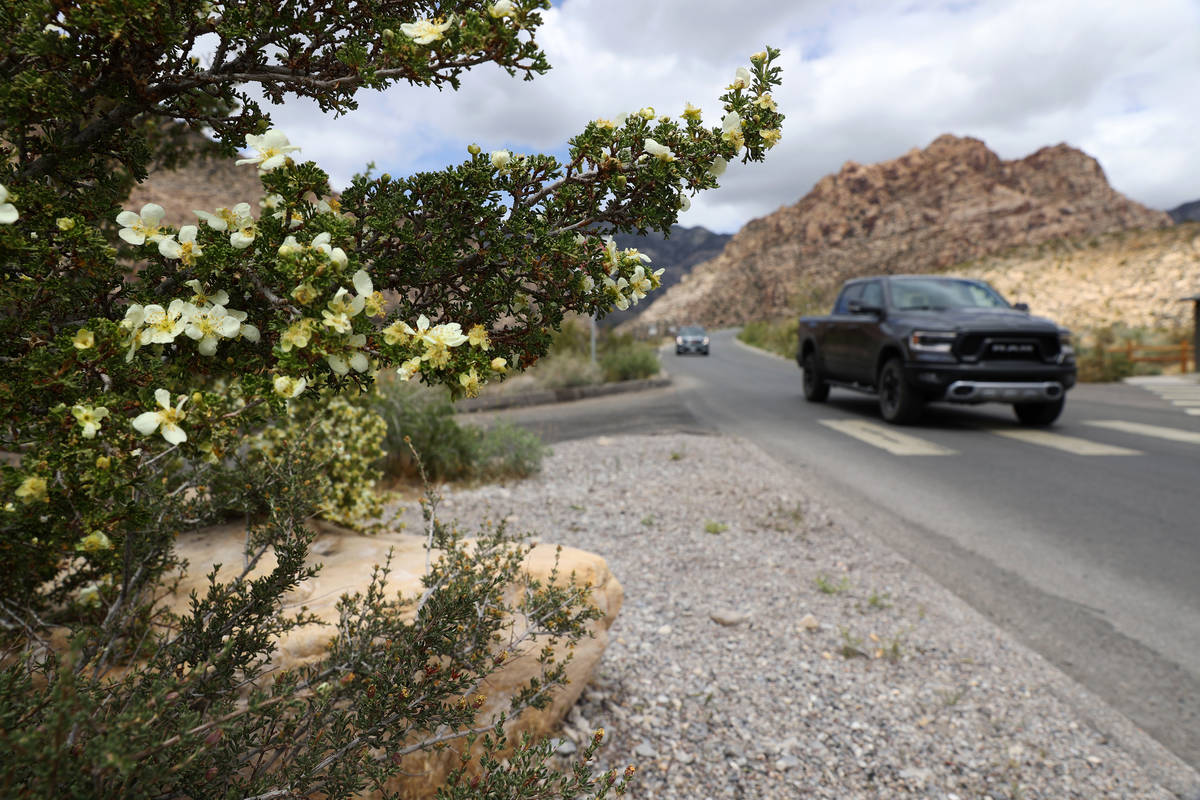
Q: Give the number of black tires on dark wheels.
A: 3